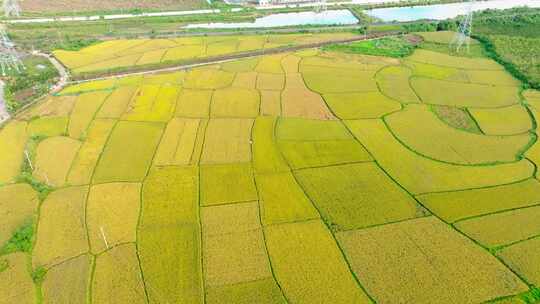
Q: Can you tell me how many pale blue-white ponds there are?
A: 2